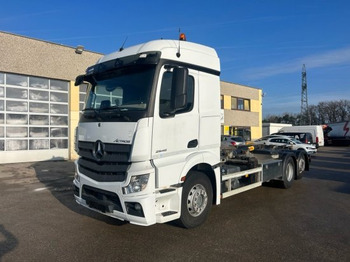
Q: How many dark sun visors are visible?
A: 1